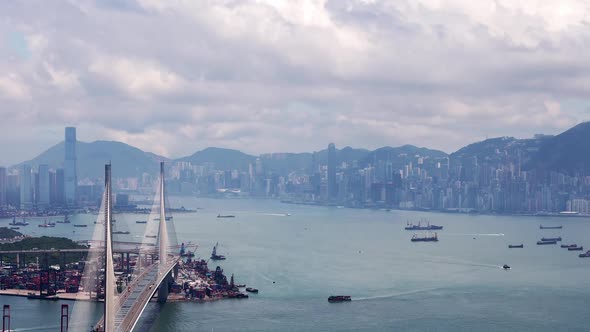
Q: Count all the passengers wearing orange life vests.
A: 0